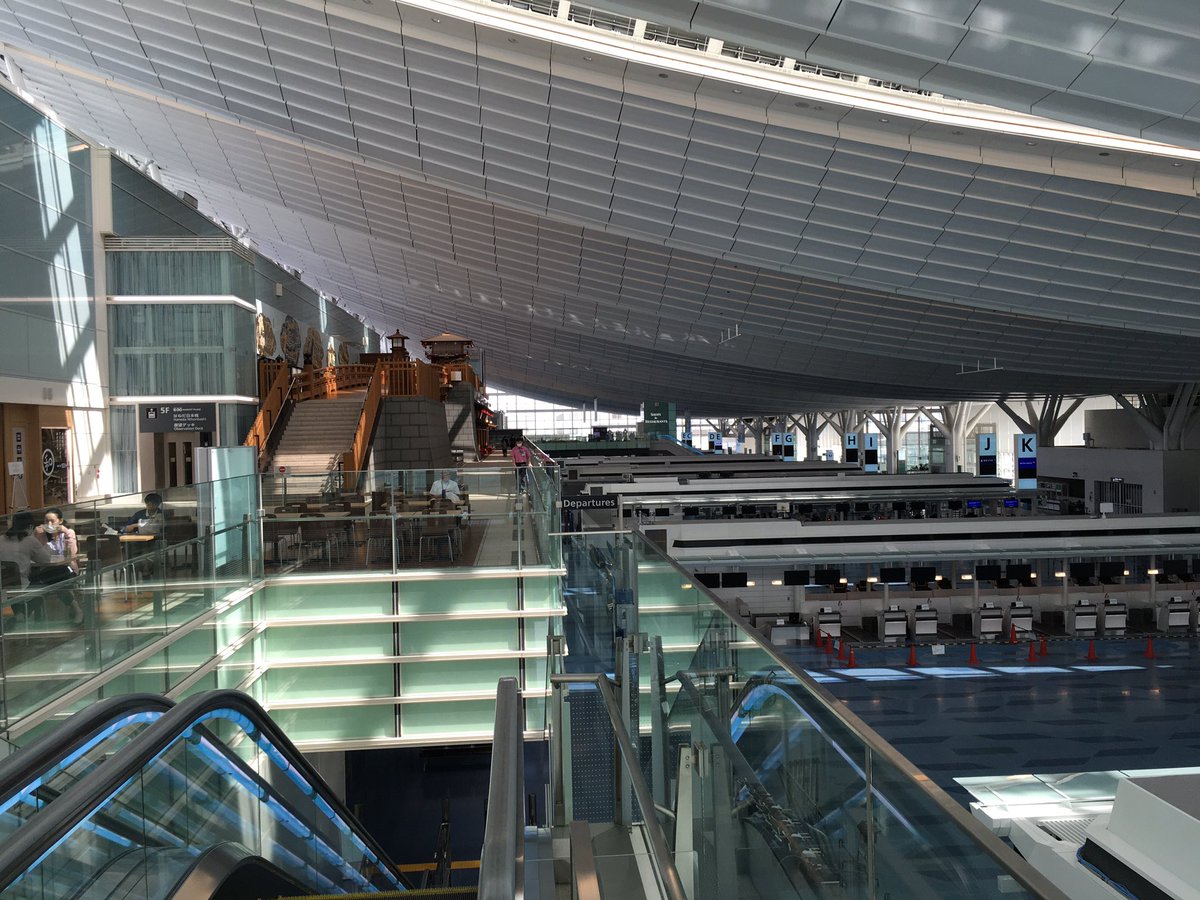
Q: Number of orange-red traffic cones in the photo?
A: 11